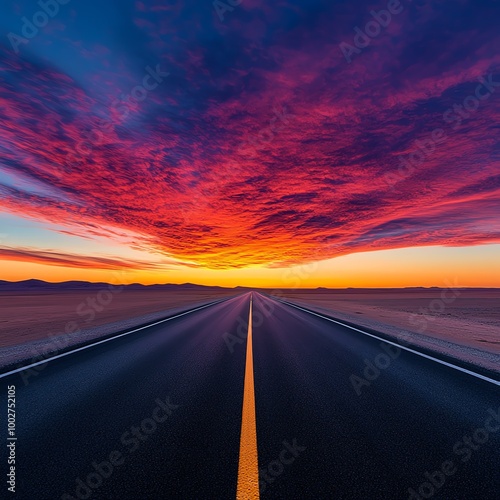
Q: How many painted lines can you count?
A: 3